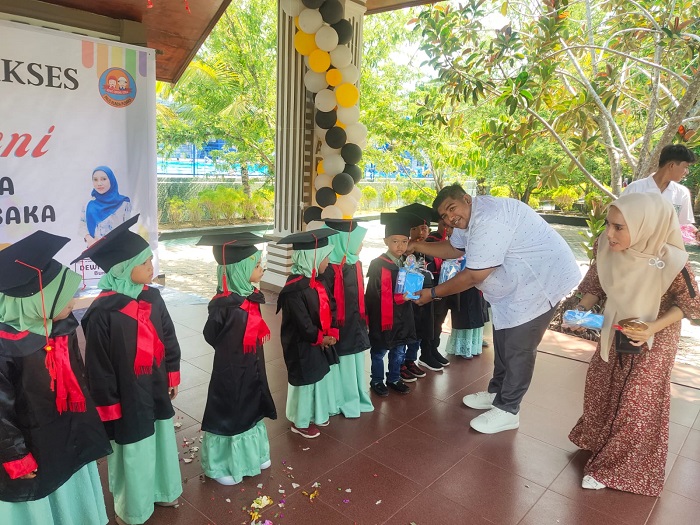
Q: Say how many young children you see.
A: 9